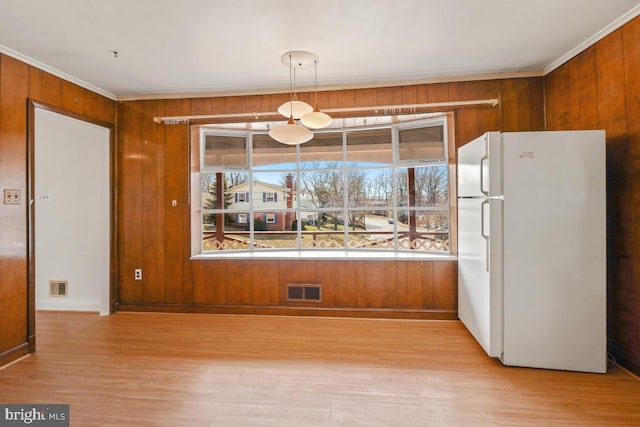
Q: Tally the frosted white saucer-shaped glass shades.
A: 3